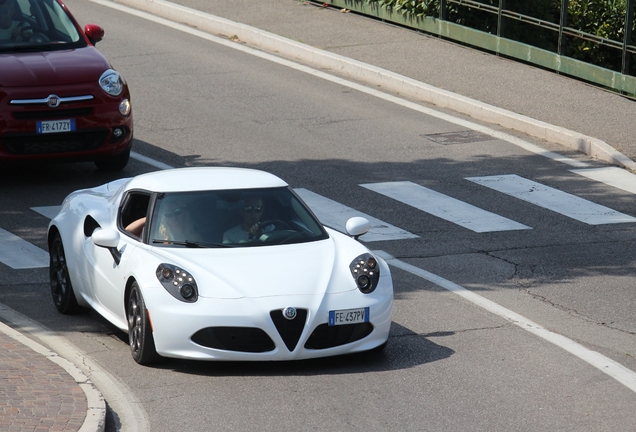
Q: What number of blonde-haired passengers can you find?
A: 1